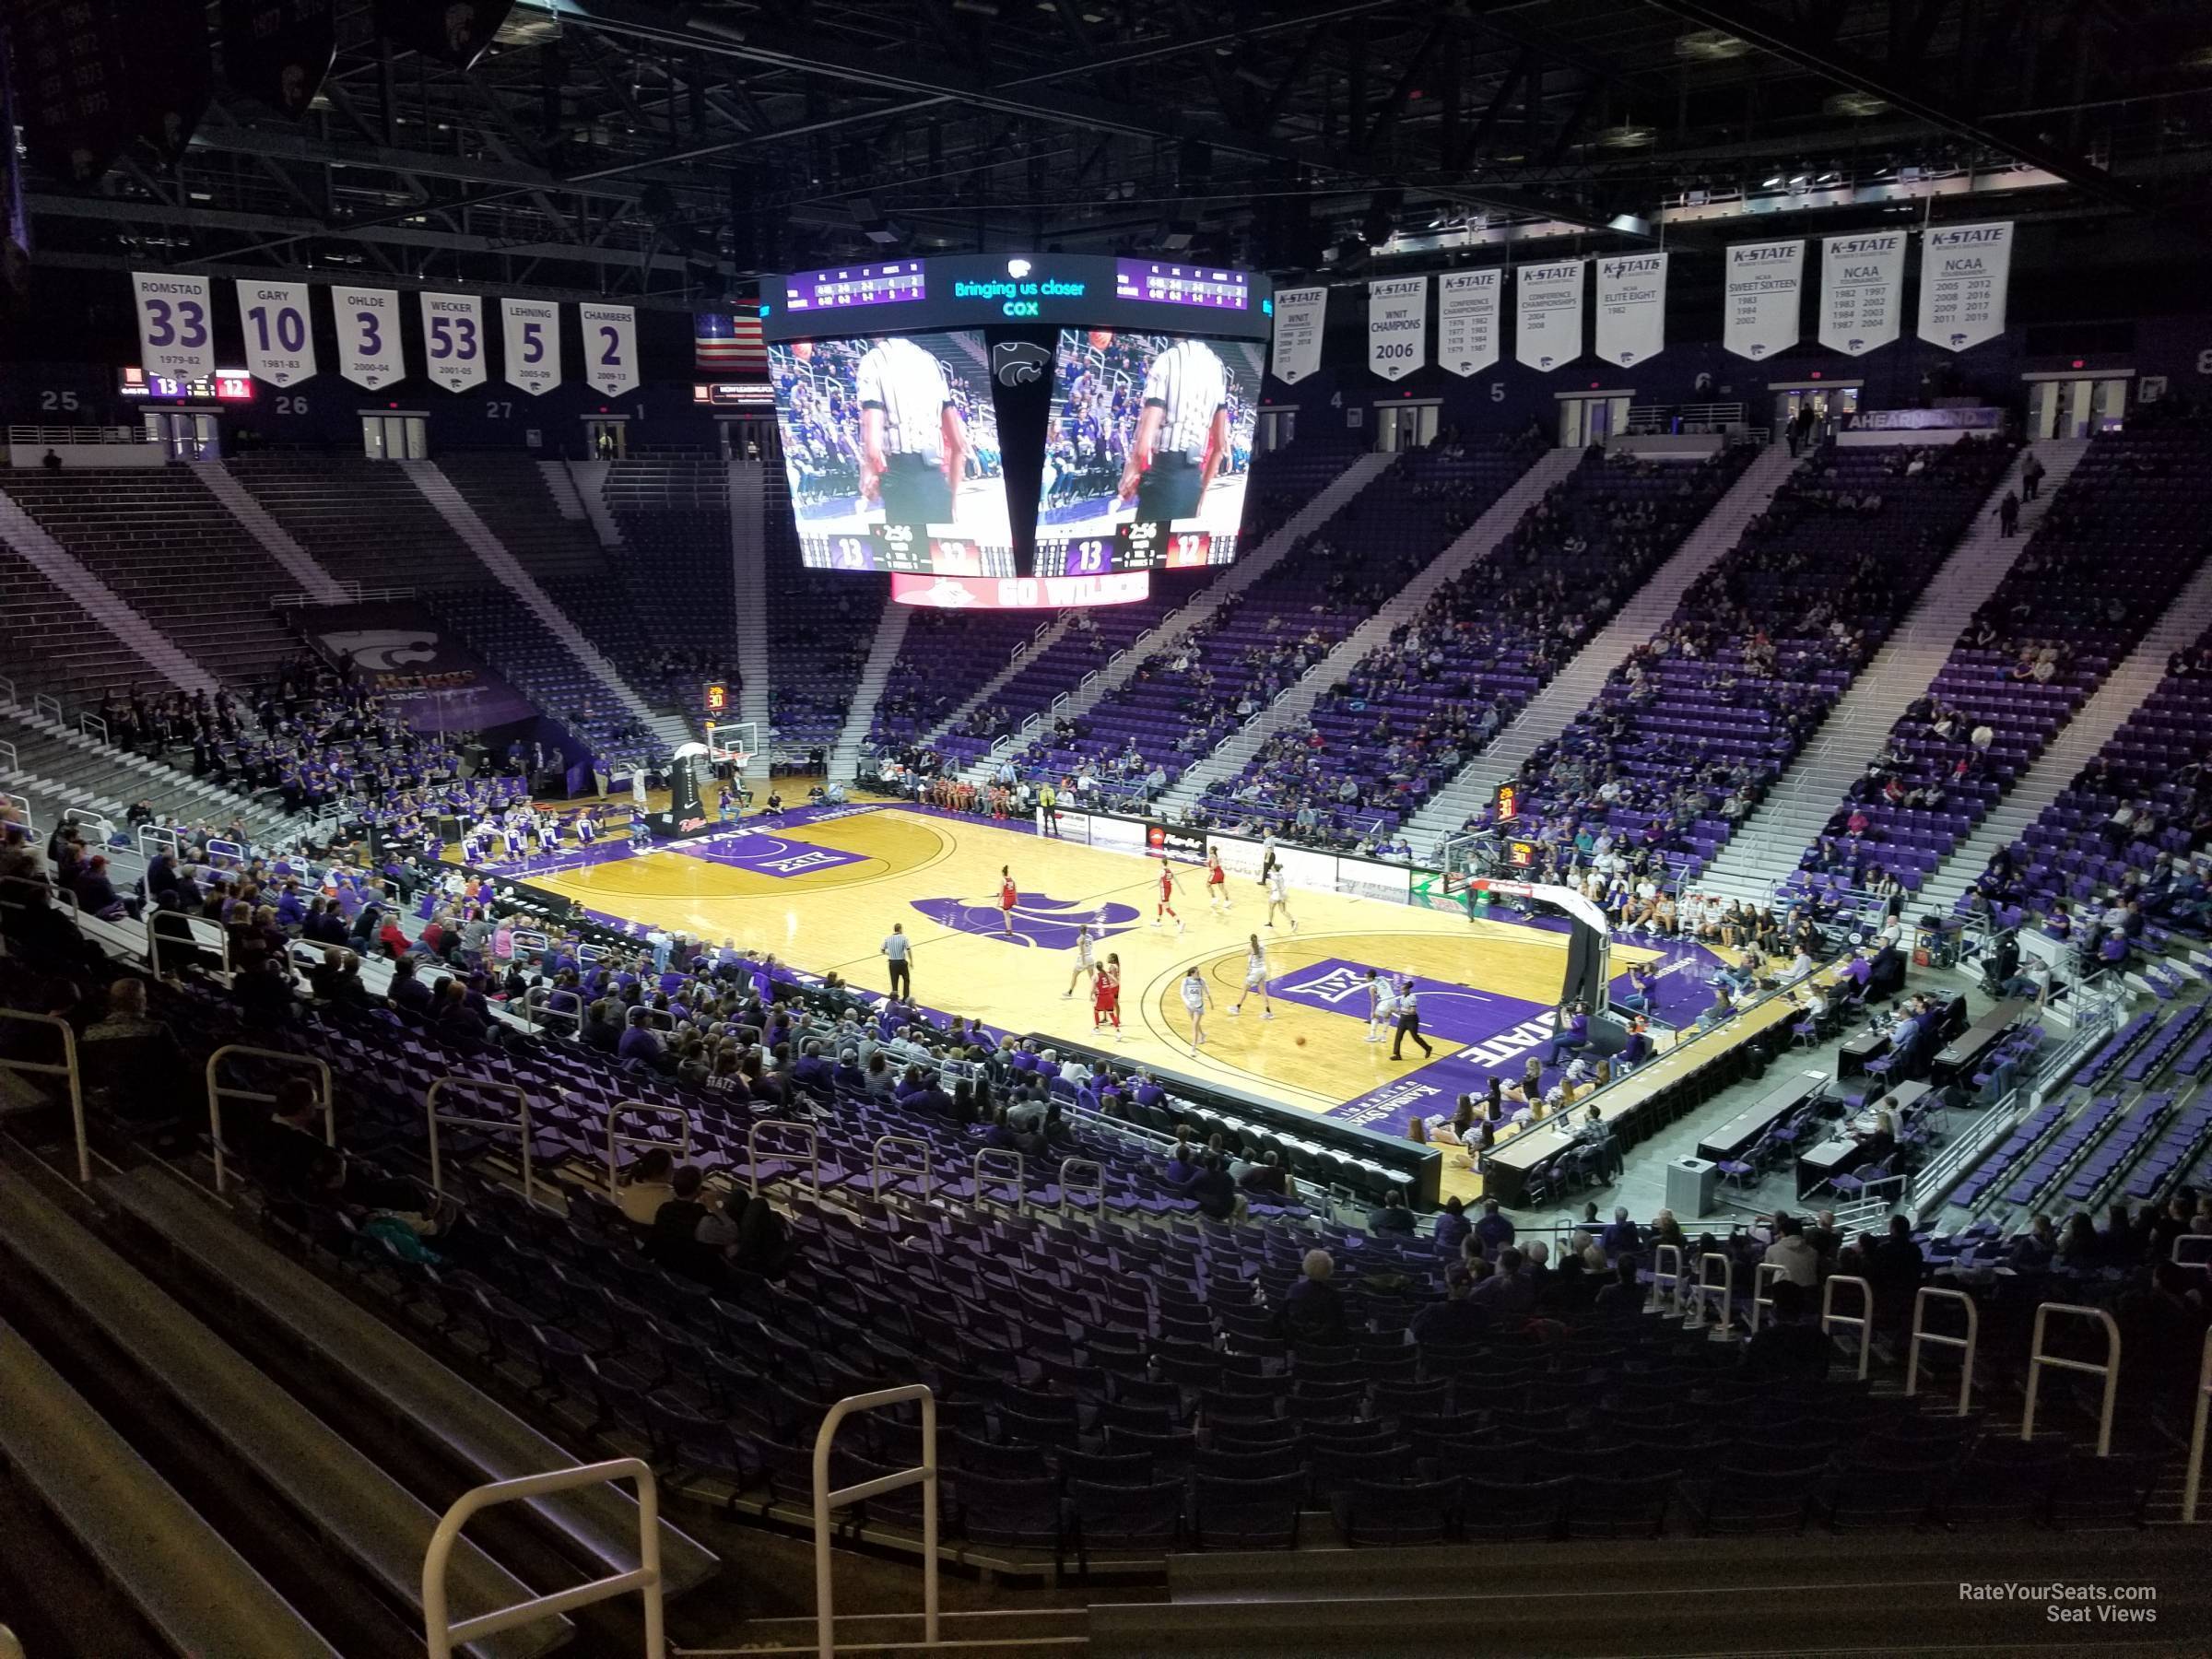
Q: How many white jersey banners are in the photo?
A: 6